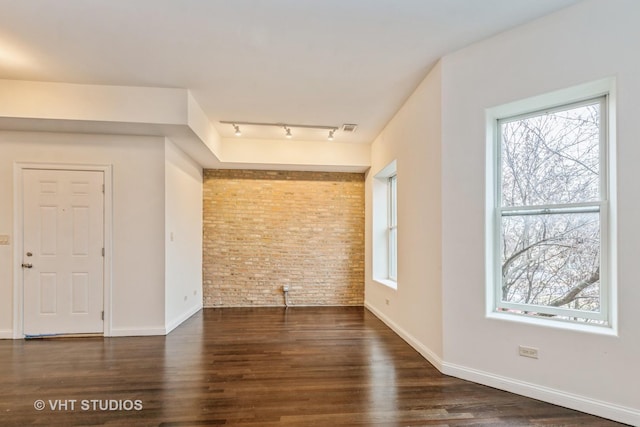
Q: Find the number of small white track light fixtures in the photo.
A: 3